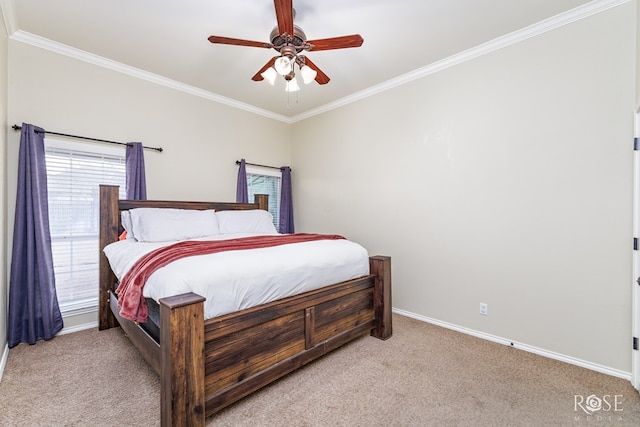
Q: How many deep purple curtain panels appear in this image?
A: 4